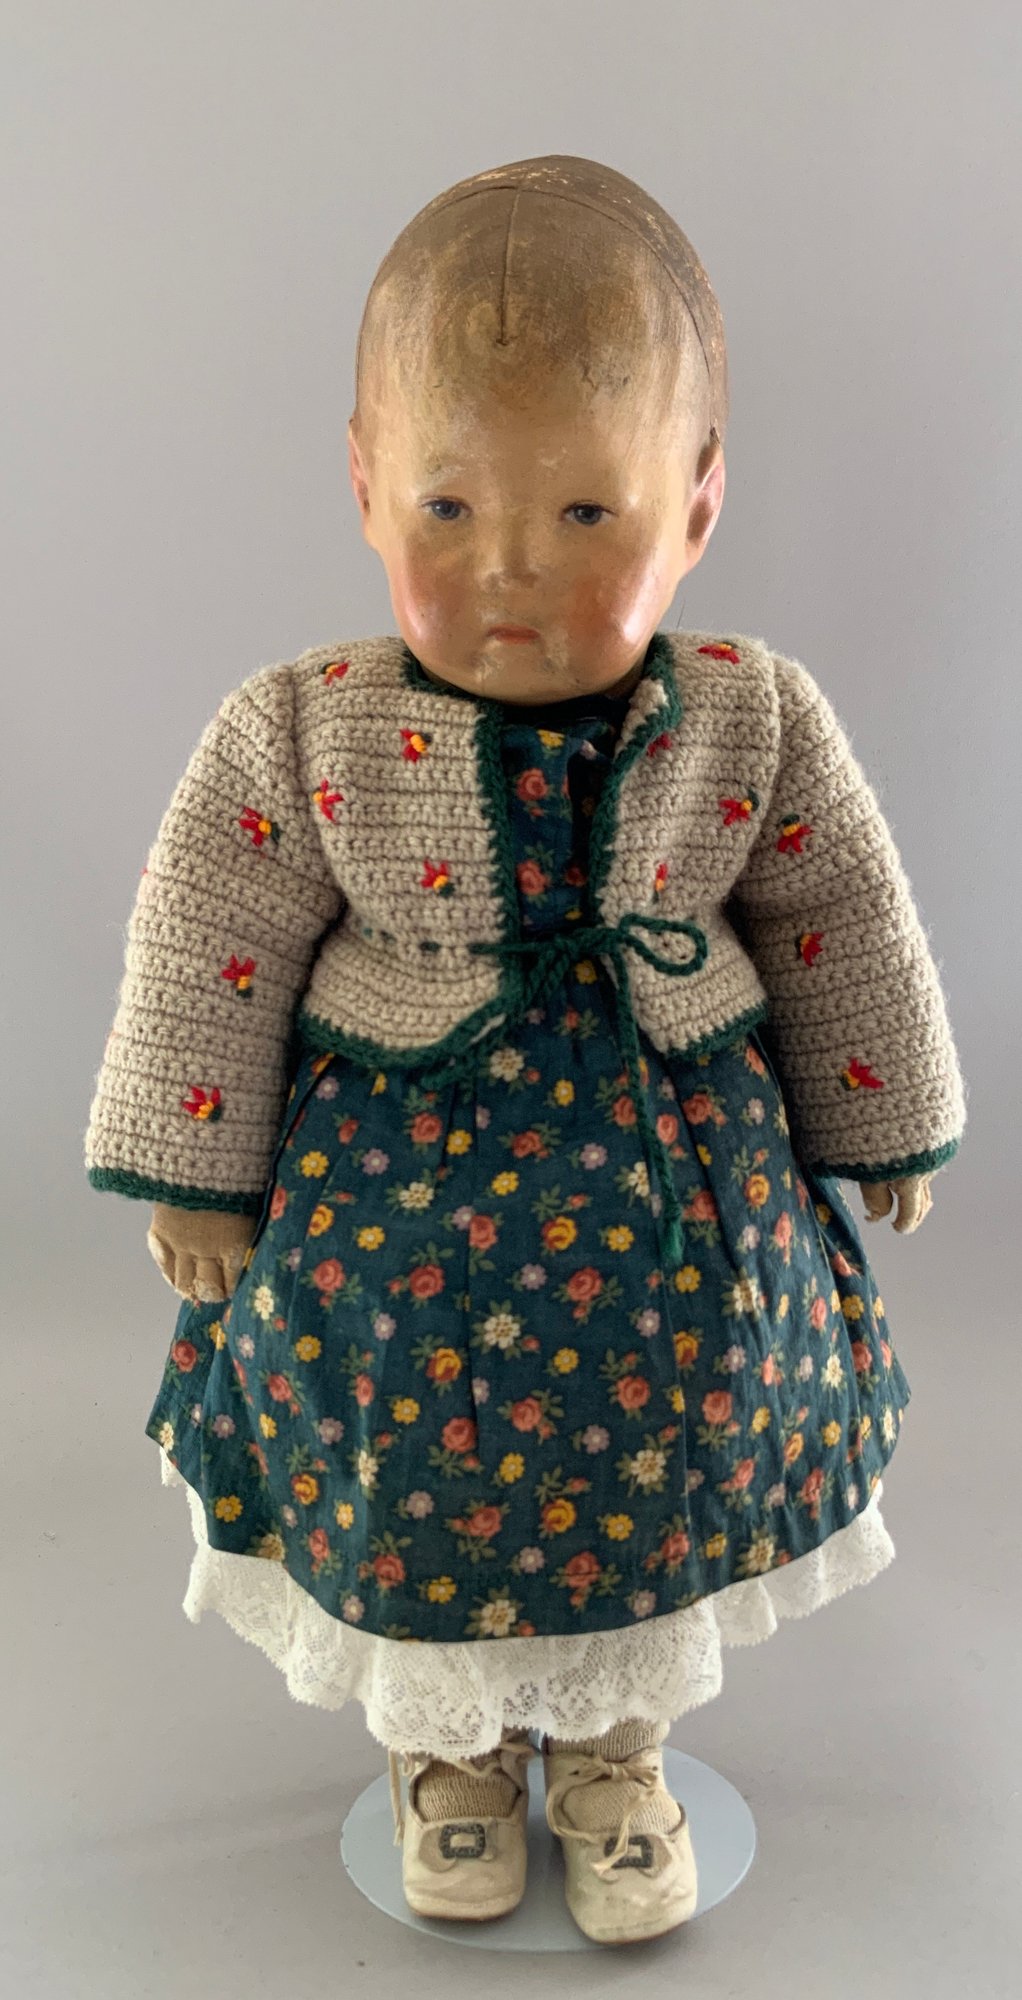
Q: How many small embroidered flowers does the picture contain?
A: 14